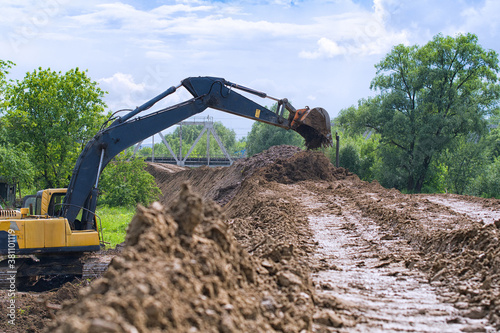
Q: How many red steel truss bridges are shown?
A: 0